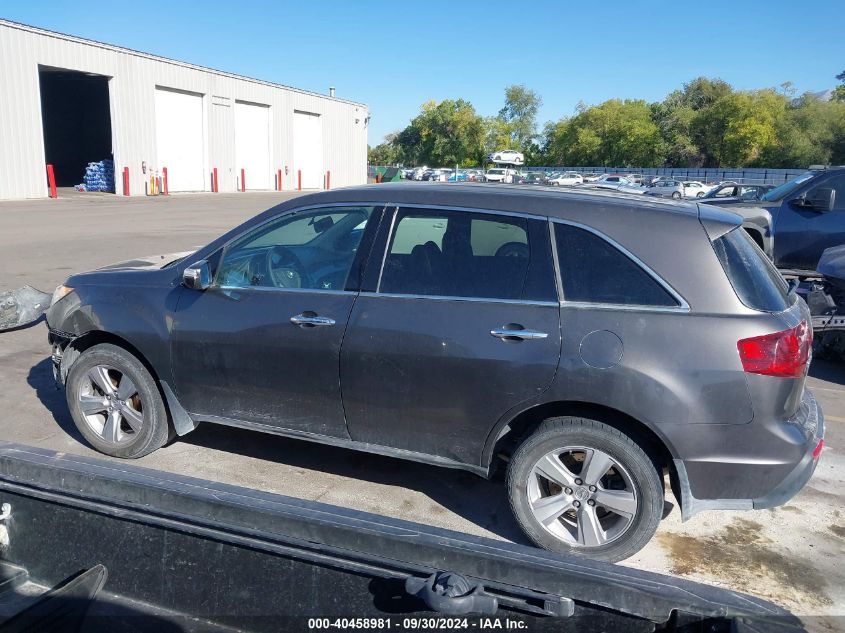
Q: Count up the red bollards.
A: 8